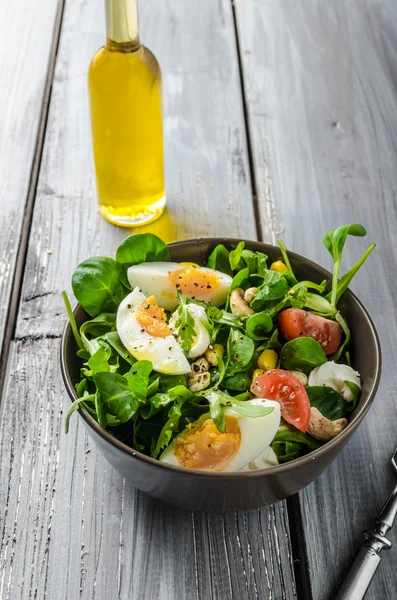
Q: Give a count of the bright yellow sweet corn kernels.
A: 4